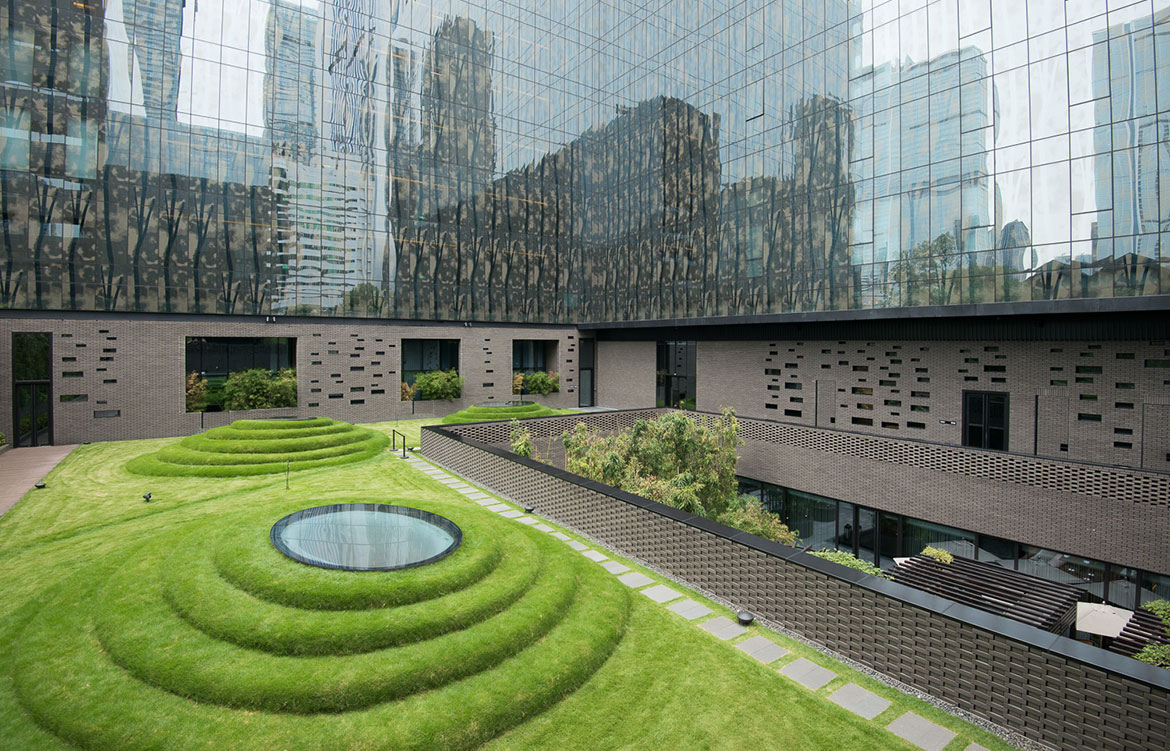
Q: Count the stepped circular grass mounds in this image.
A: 3